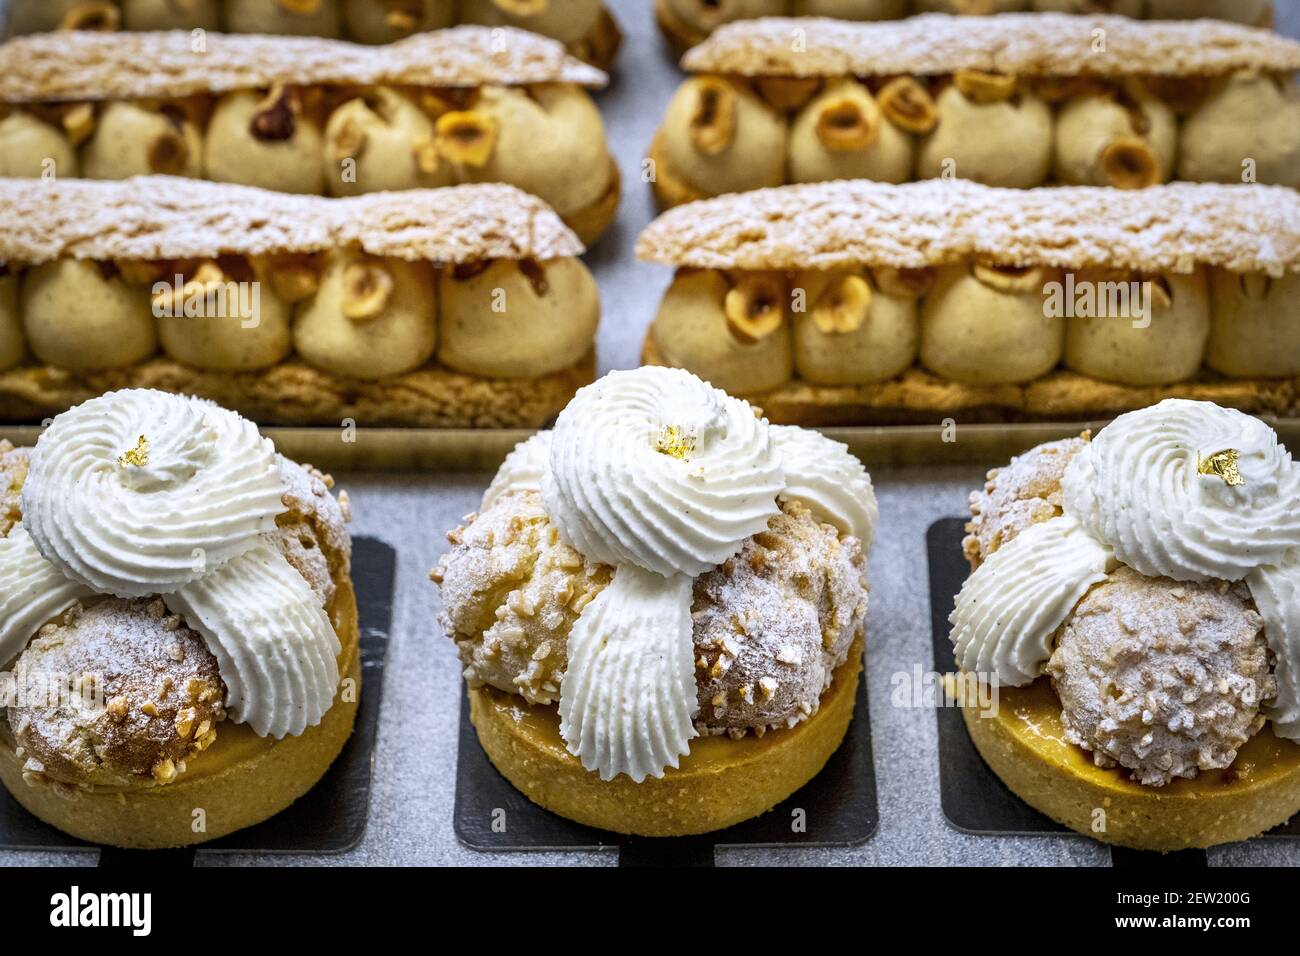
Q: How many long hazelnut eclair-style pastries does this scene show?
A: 6